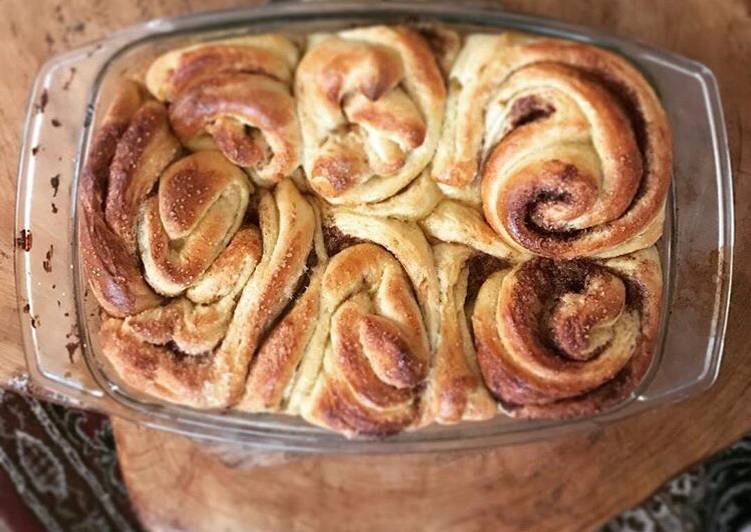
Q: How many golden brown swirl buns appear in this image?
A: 6